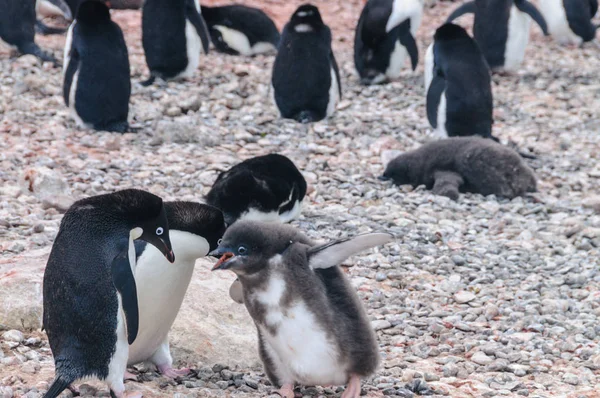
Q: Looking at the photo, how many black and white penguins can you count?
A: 12